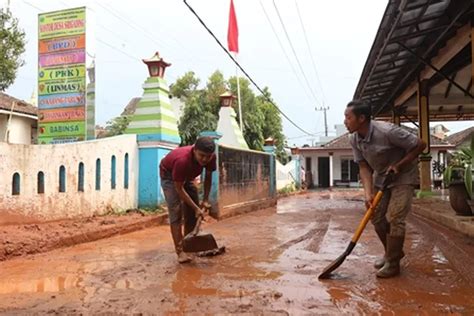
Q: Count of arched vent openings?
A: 7